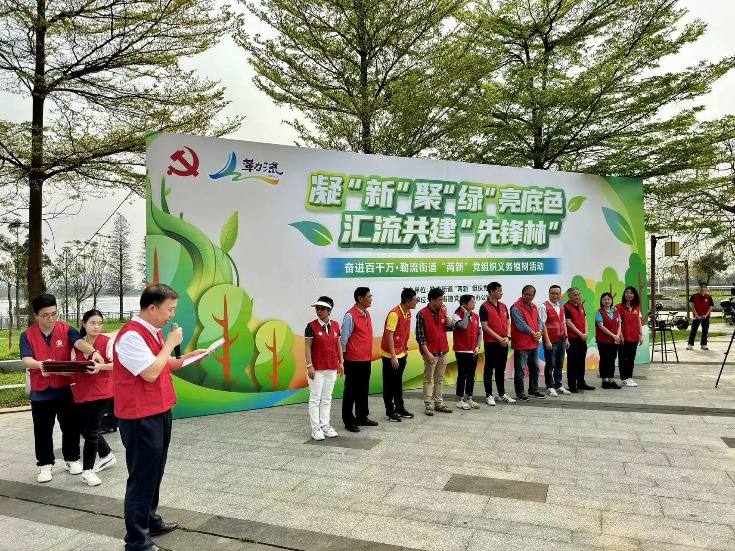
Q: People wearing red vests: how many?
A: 15